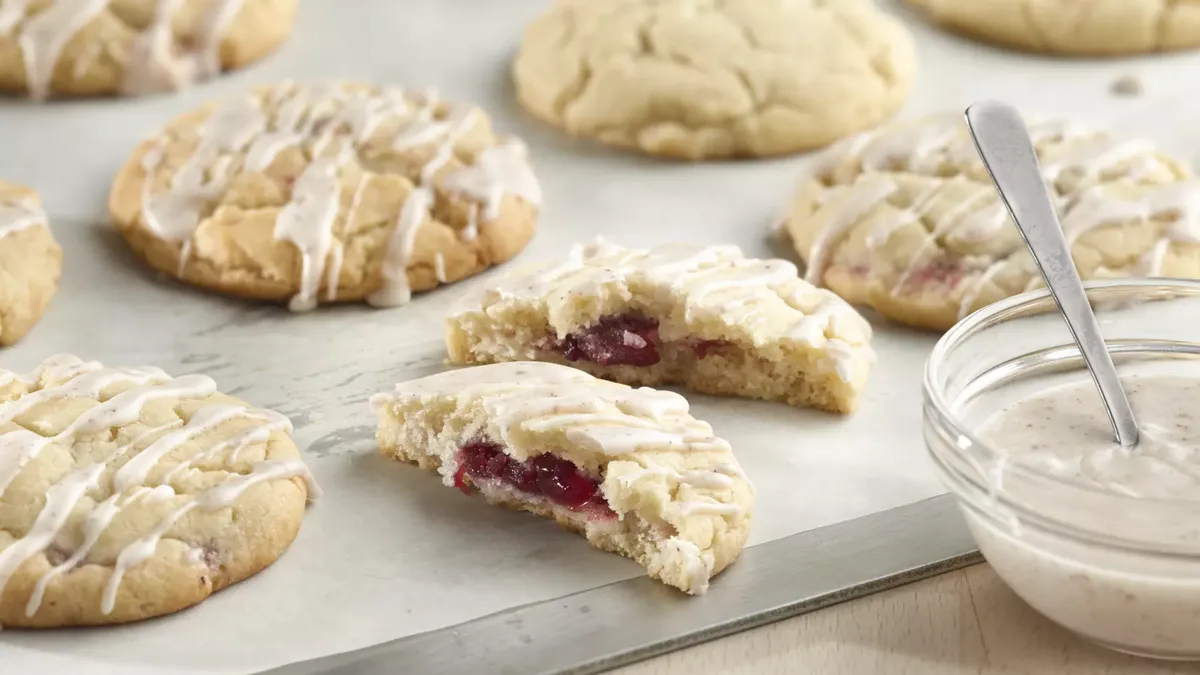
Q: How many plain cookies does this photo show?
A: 2